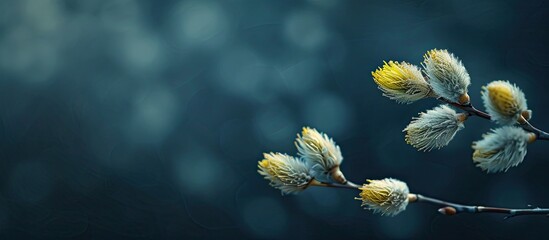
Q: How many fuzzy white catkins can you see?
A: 8